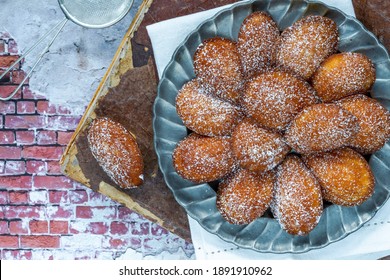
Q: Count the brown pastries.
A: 14